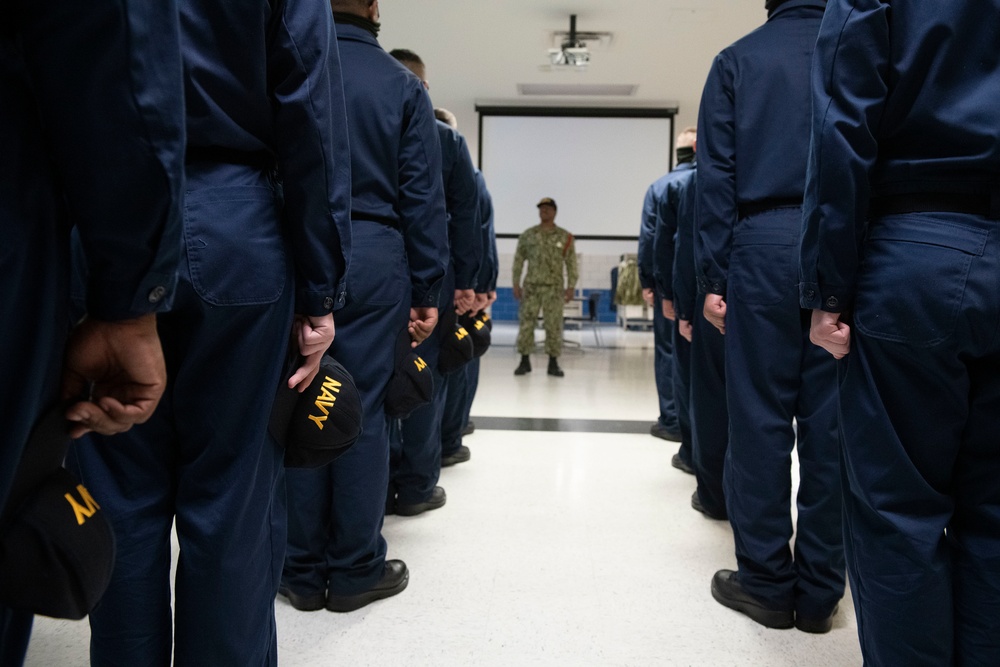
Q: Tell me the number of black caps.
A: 7